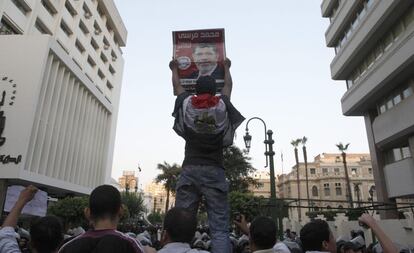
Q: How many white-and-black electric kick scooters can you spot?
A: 0